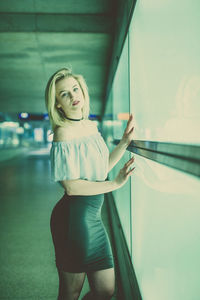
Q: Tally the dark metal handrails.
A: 1